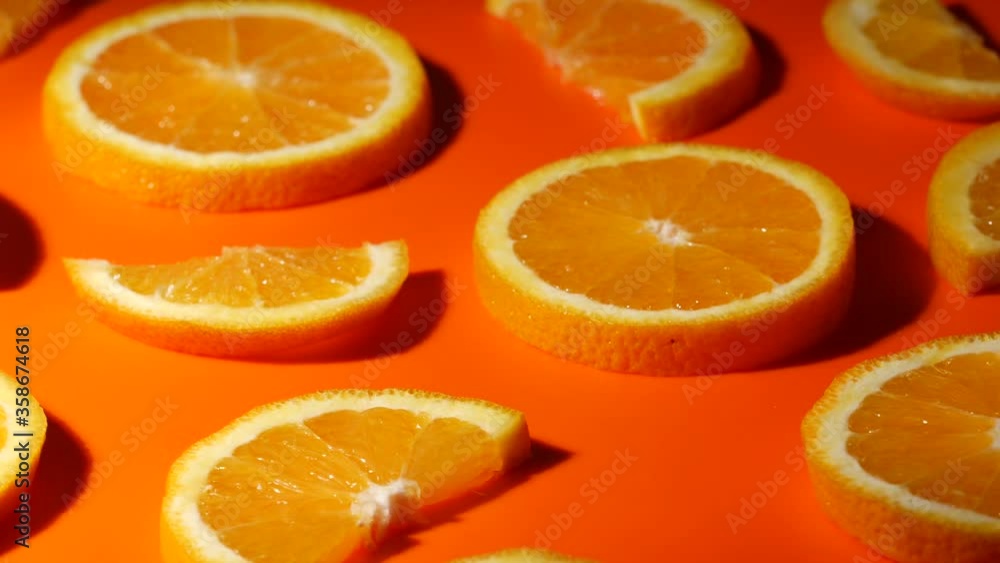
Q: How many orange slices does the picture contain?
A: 11